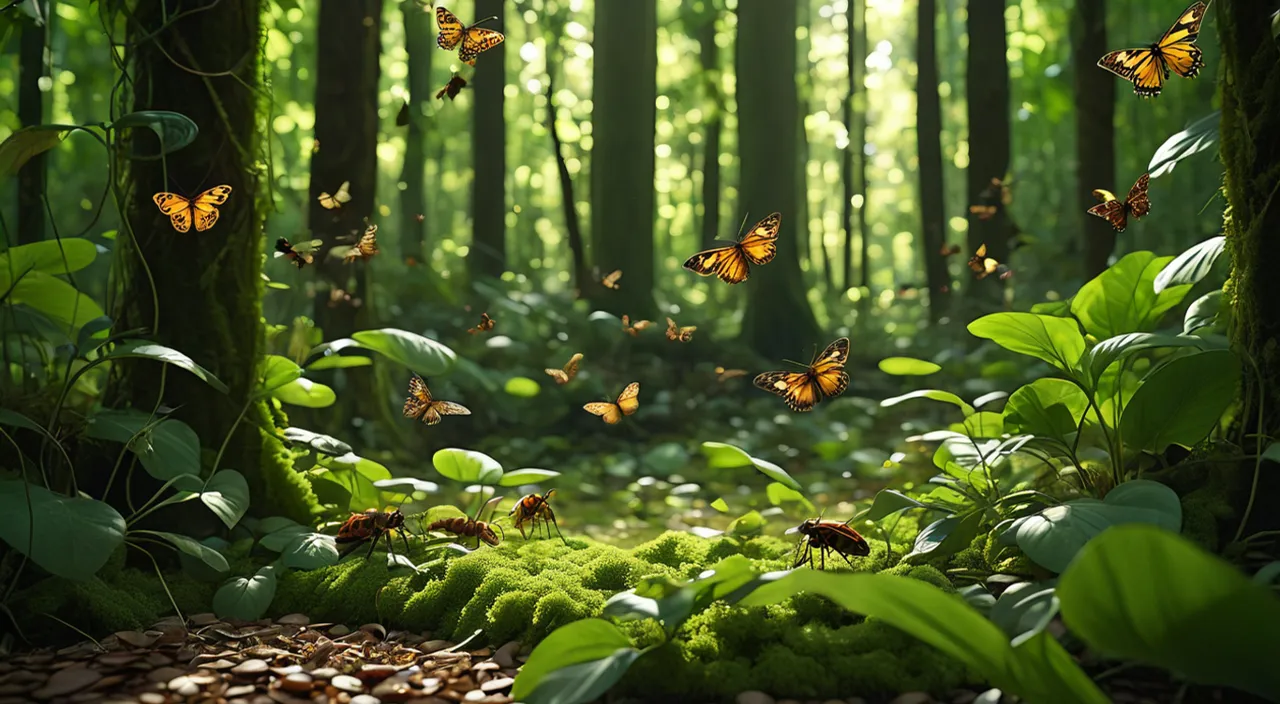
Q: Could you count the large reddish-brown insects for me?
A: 4